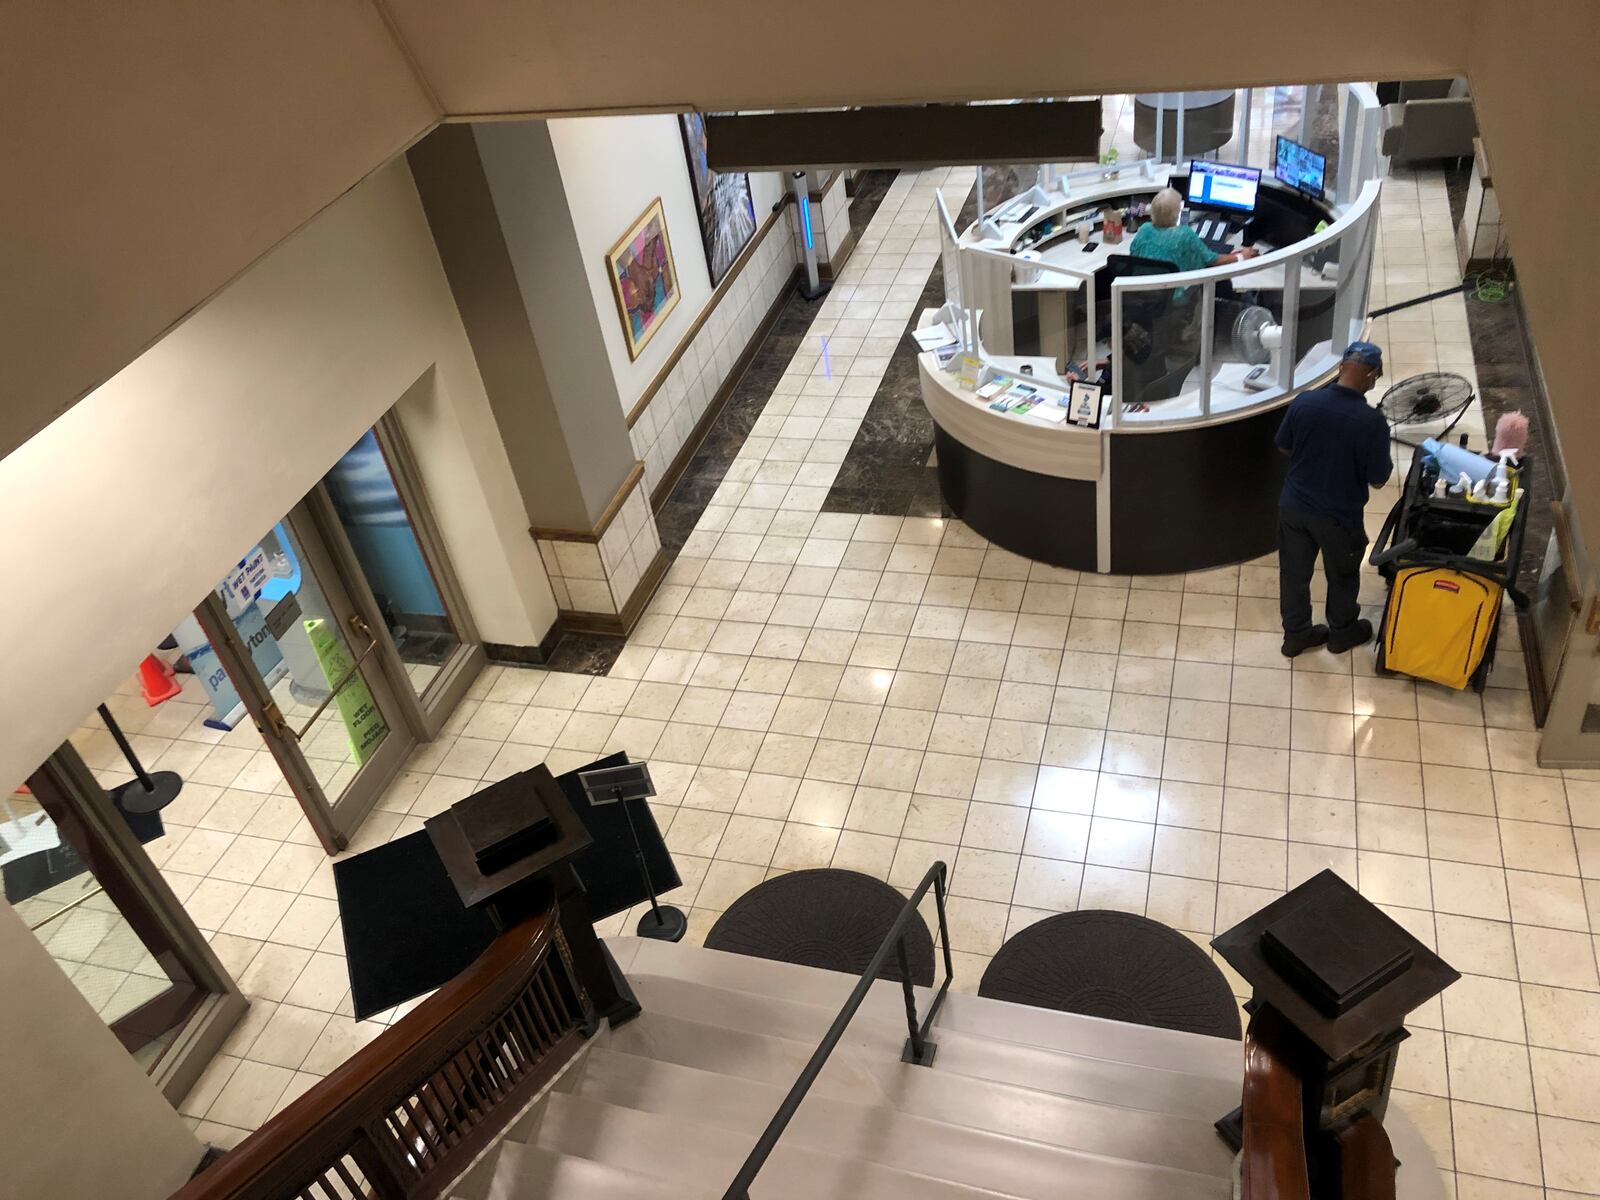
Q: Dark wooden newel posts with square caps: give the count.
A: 2